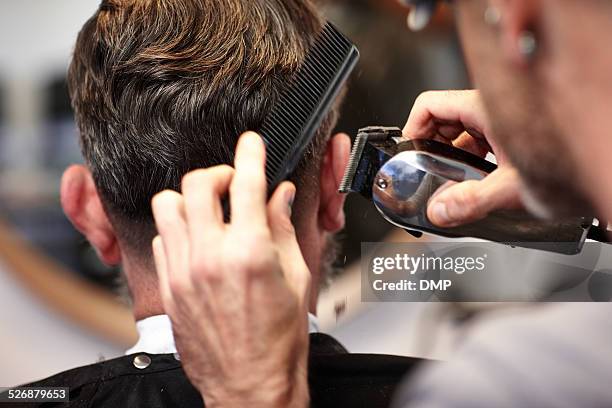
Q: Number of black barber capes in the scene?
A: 1